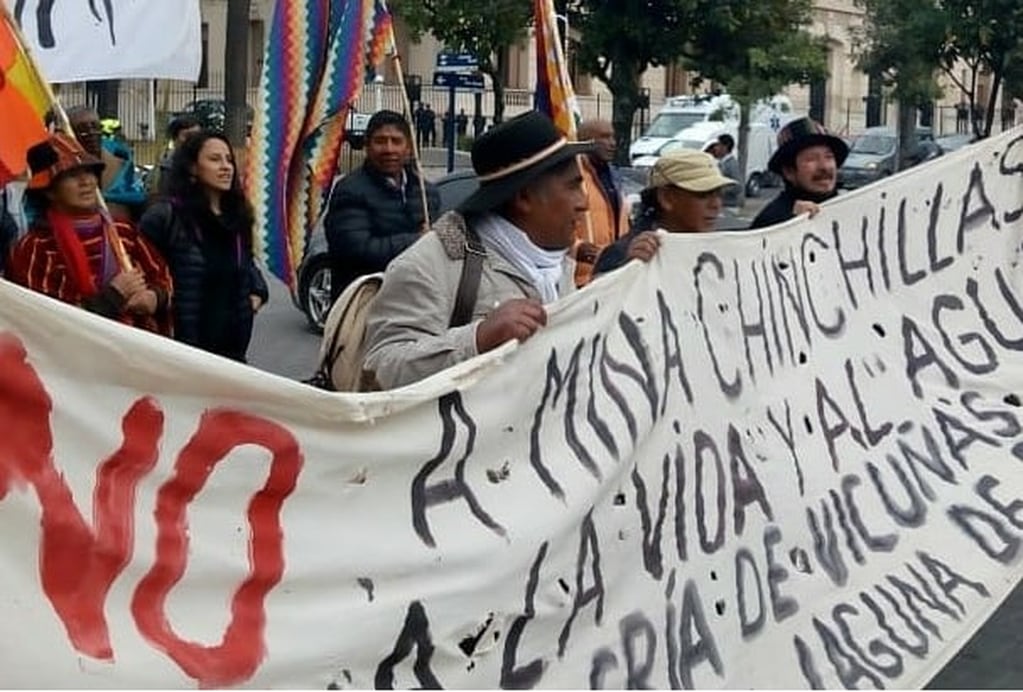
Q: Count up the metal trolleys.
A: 0